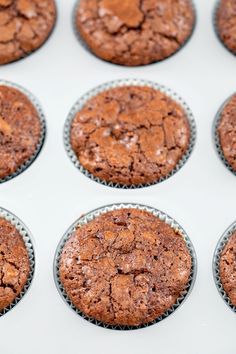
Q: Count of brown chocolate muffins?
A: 9